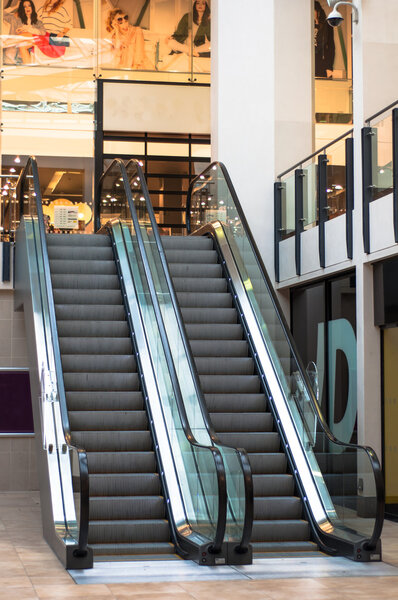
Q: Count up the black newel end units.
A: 4